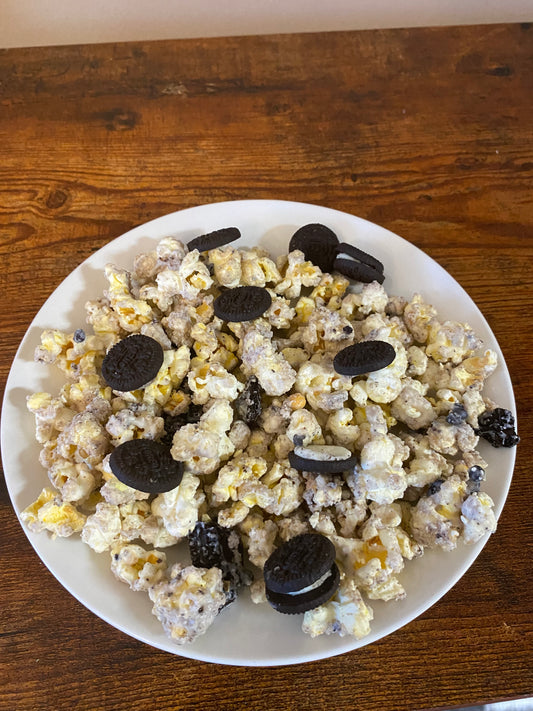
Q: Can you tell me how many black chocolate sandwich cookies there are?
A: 9